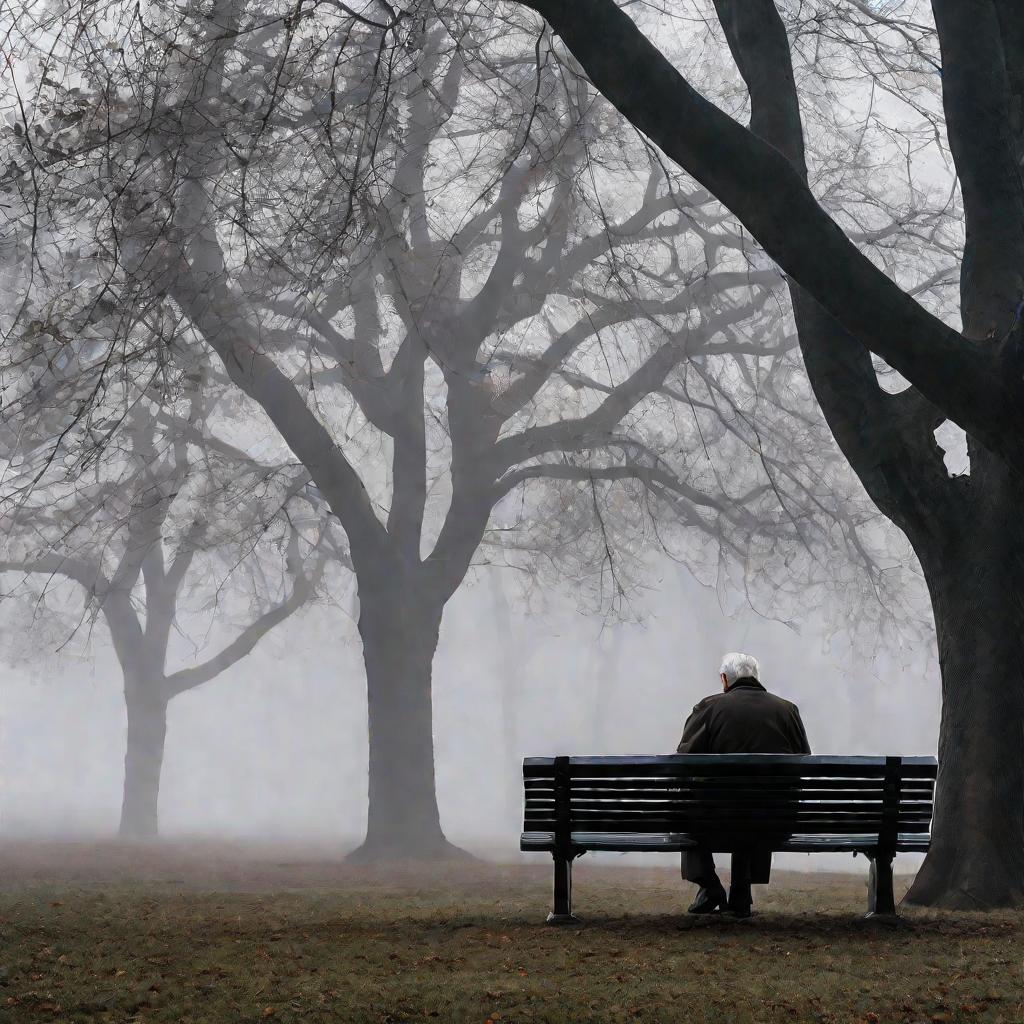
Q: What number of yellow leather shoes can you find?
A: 0